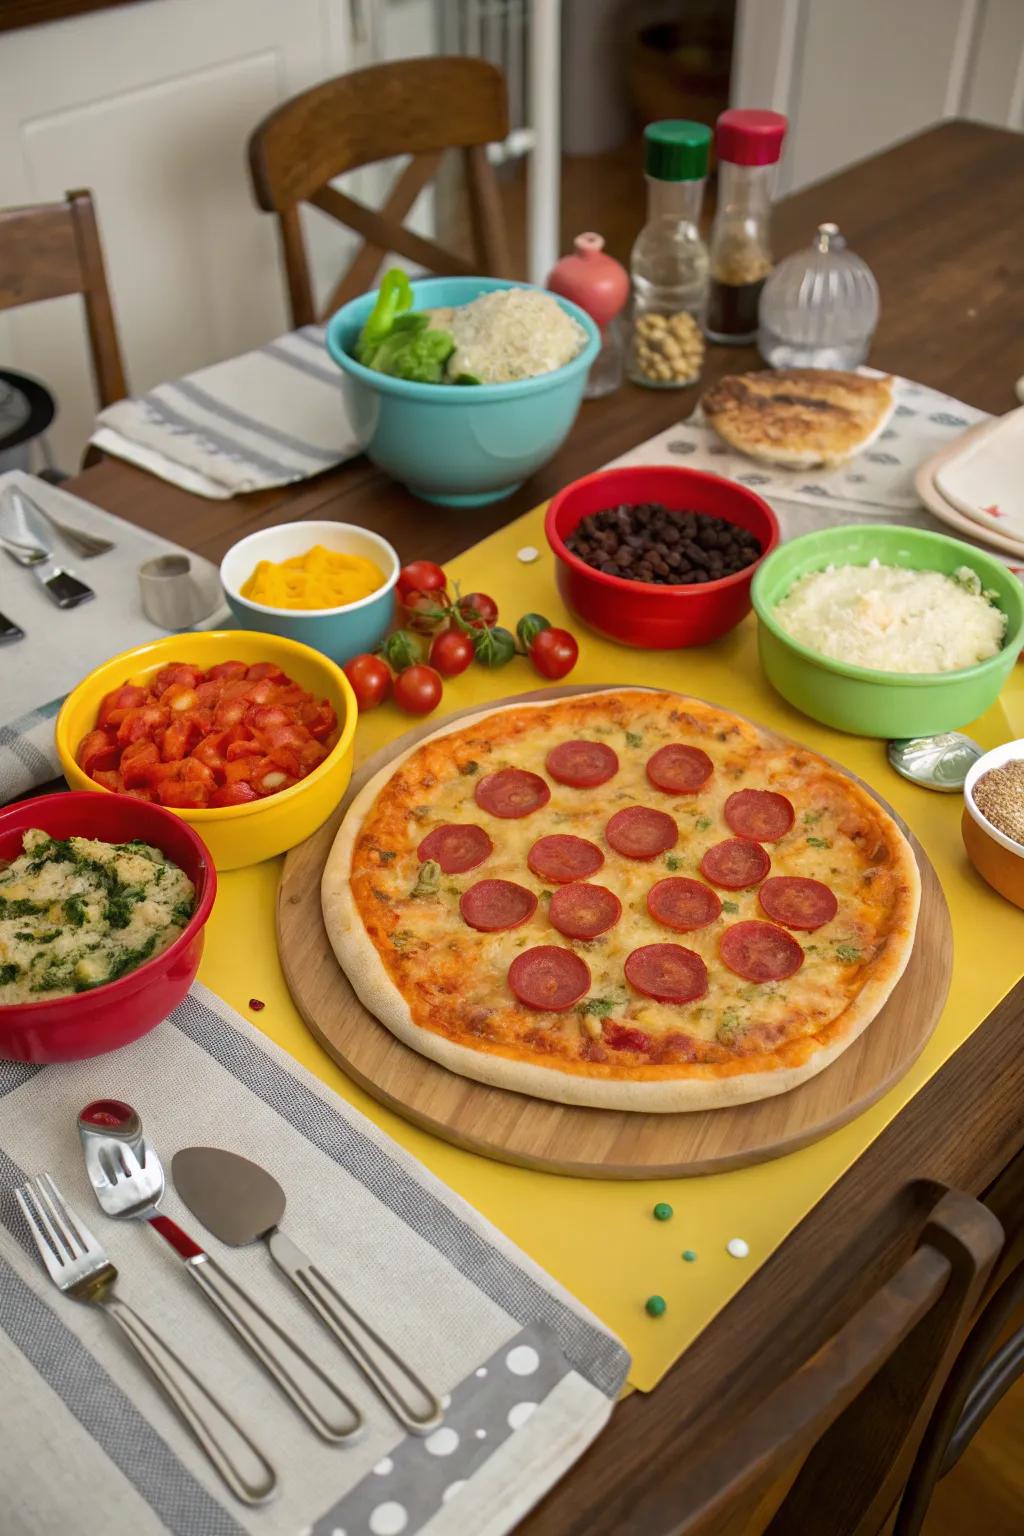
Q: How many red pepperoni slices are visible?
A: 15